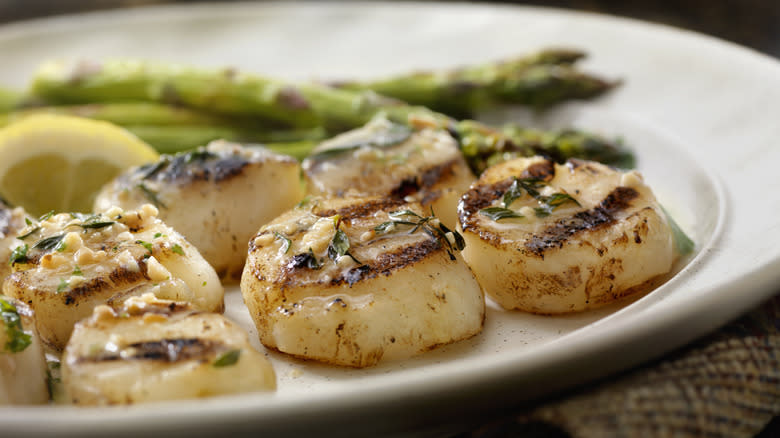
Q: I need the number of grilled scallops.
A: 8